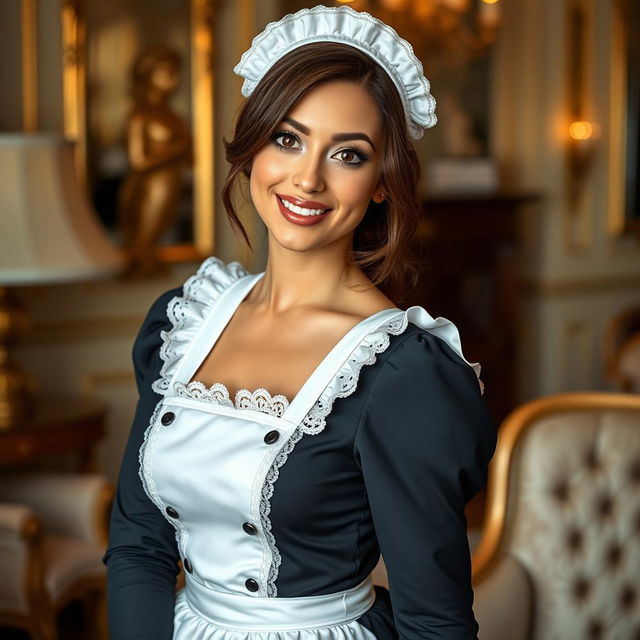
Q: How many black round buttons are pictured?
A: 6